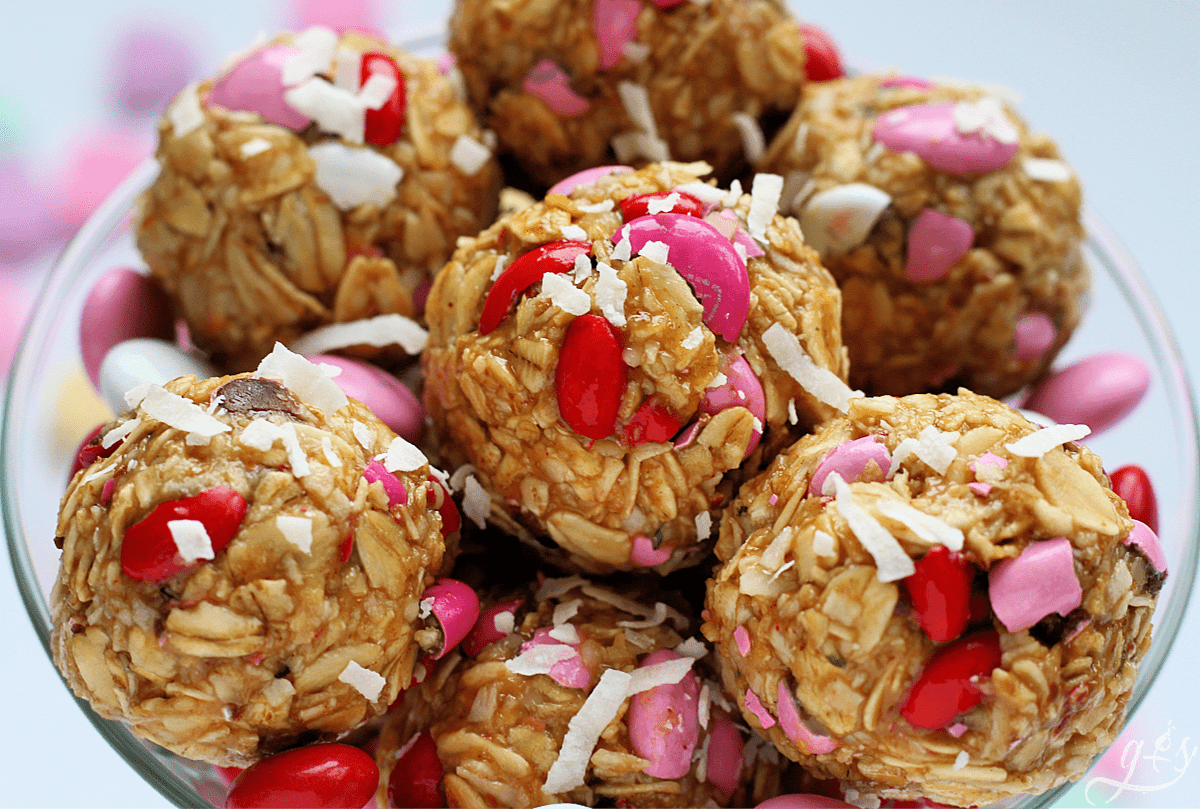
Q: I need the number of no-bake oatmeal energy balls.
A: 7